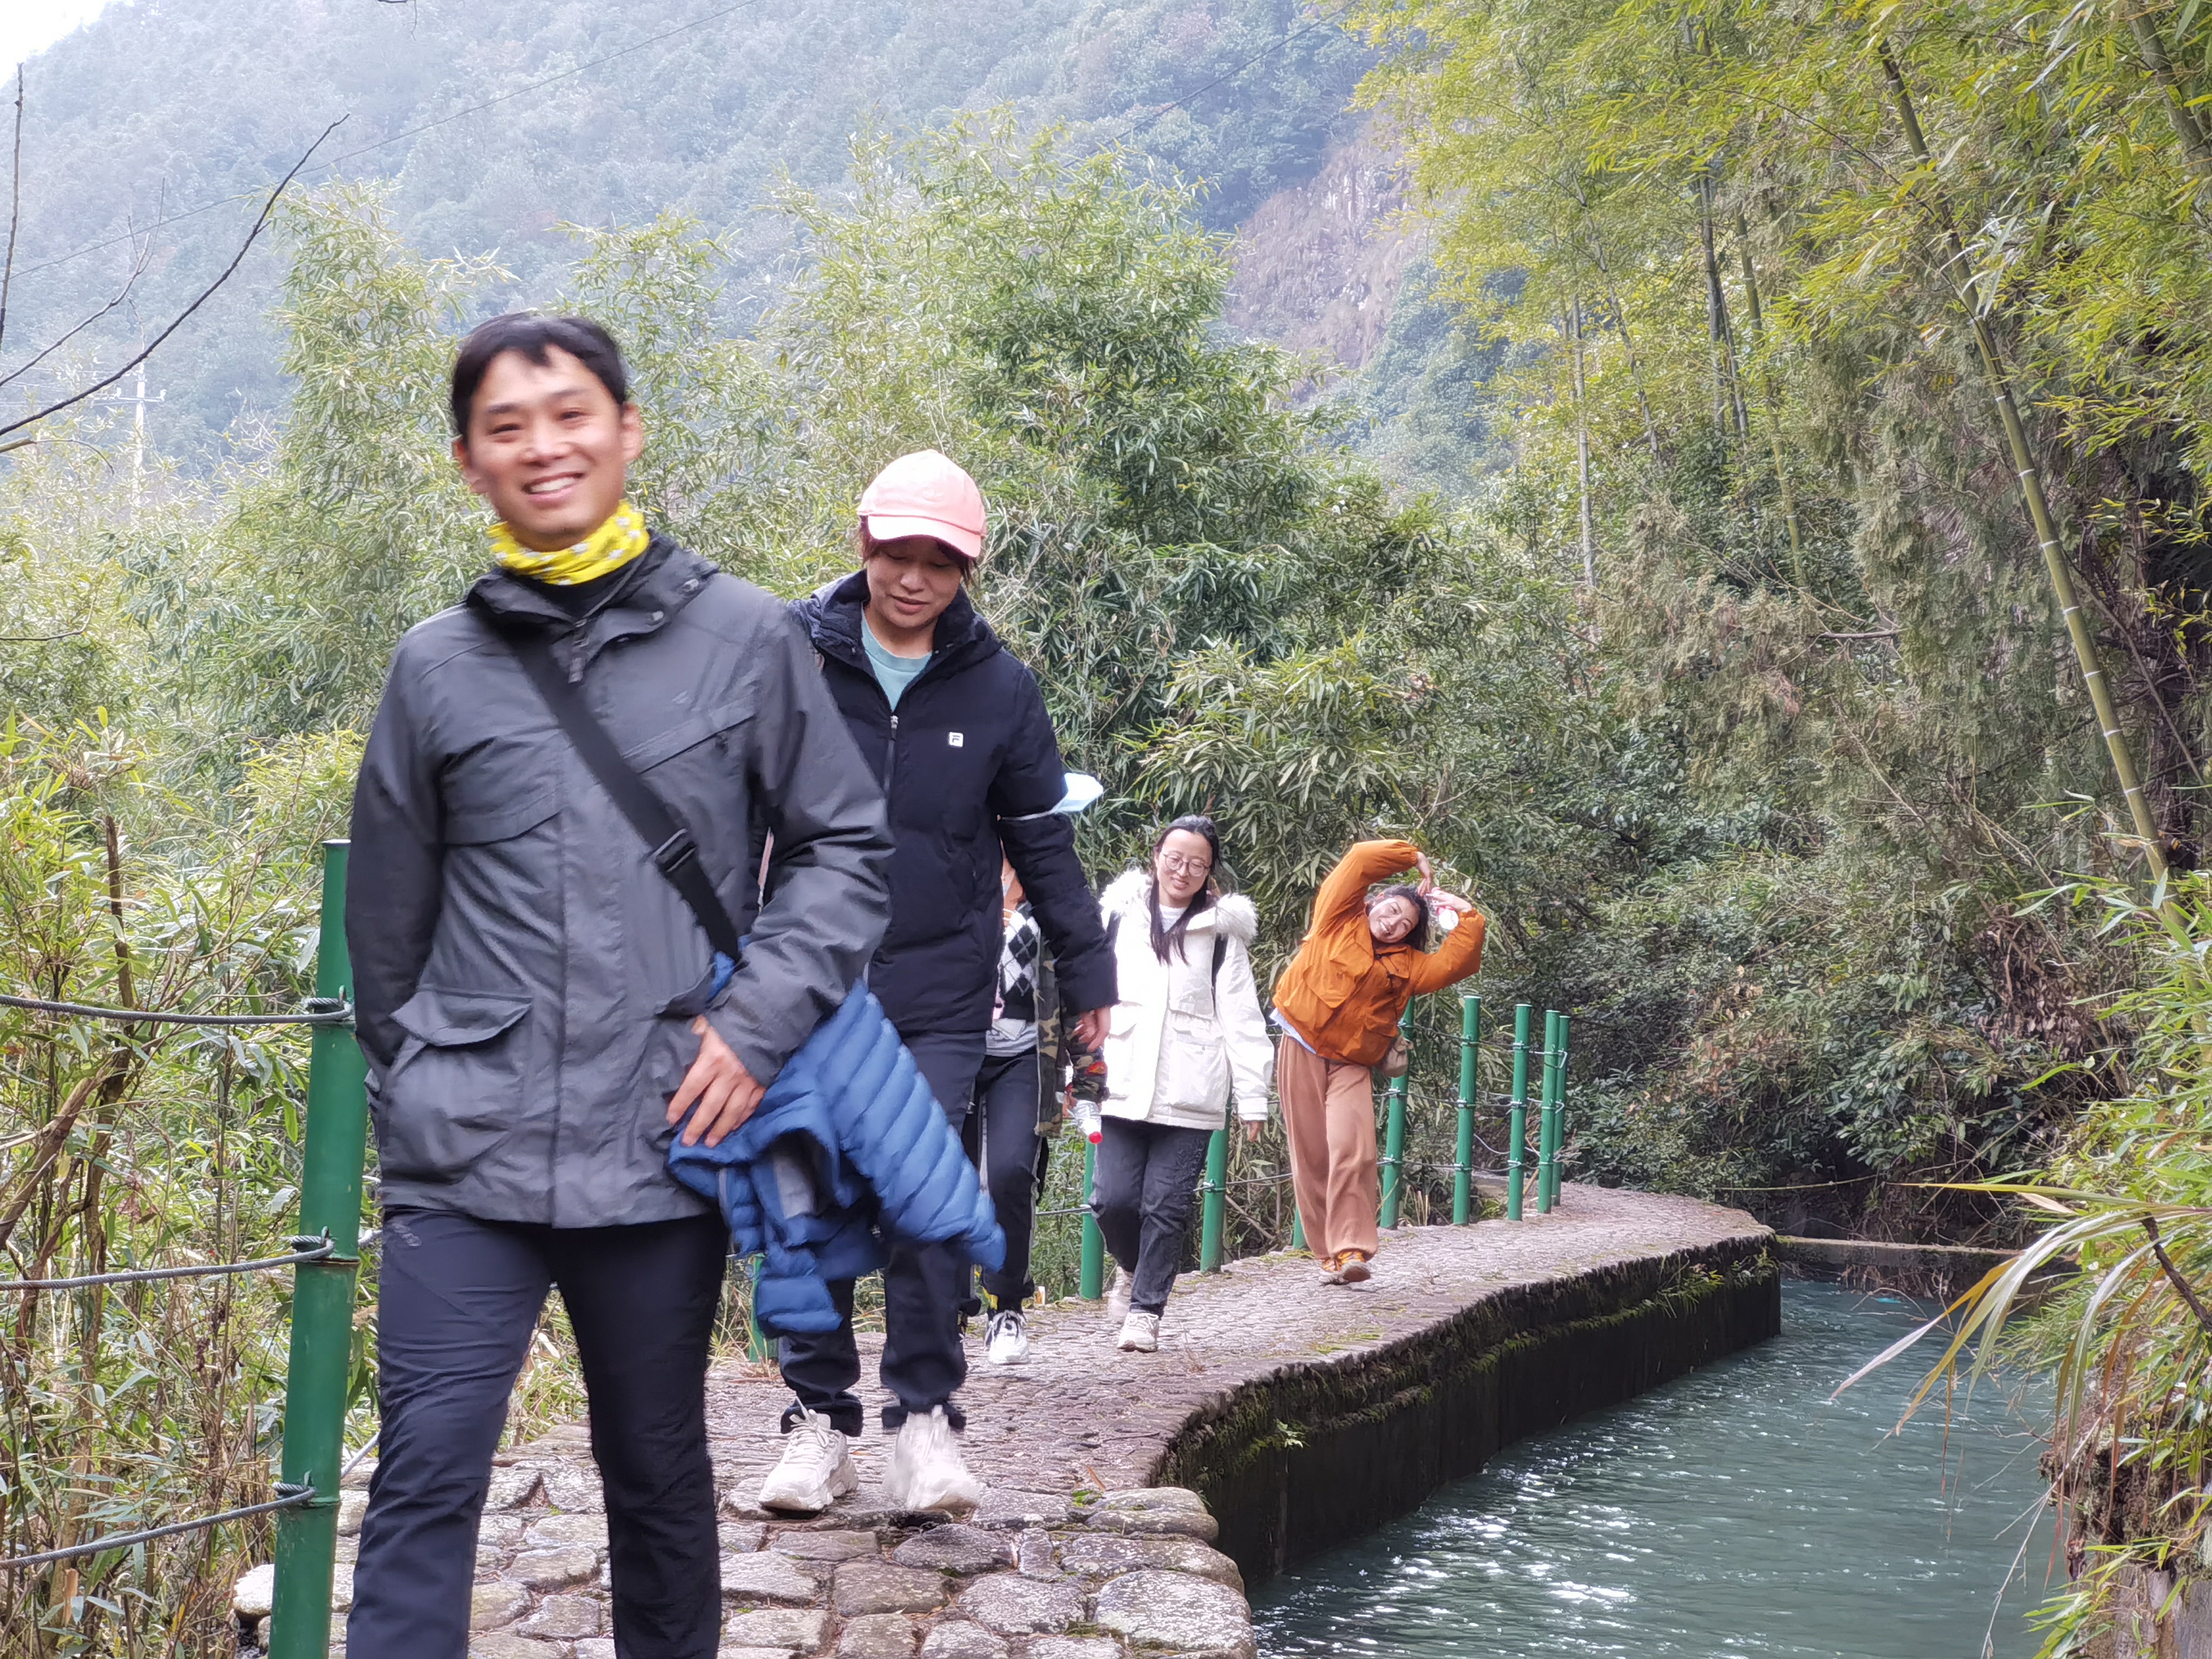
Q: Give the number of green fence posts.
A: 10